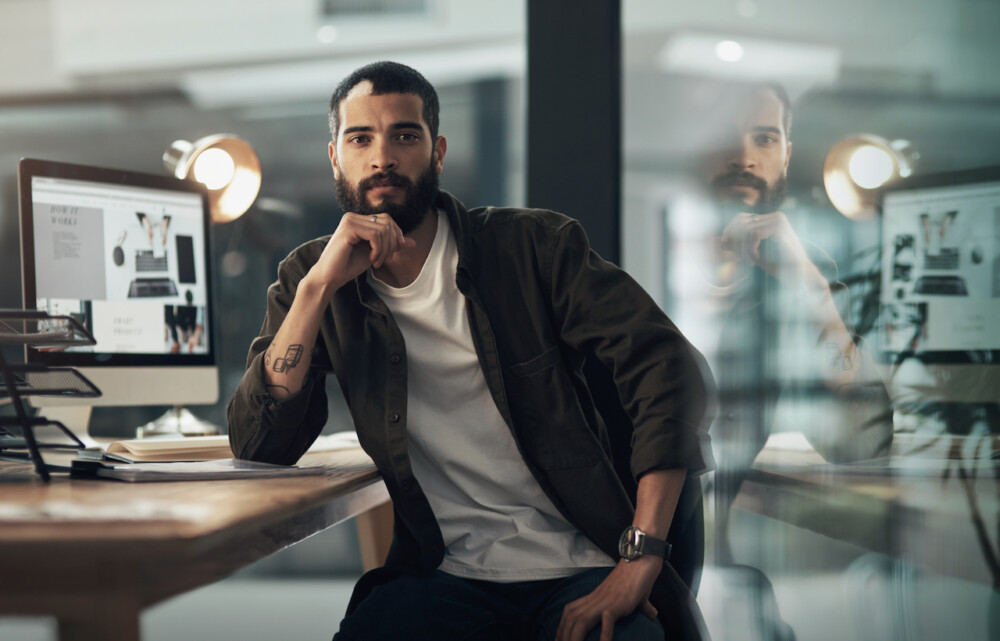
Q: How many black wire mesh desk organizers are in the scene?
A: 1